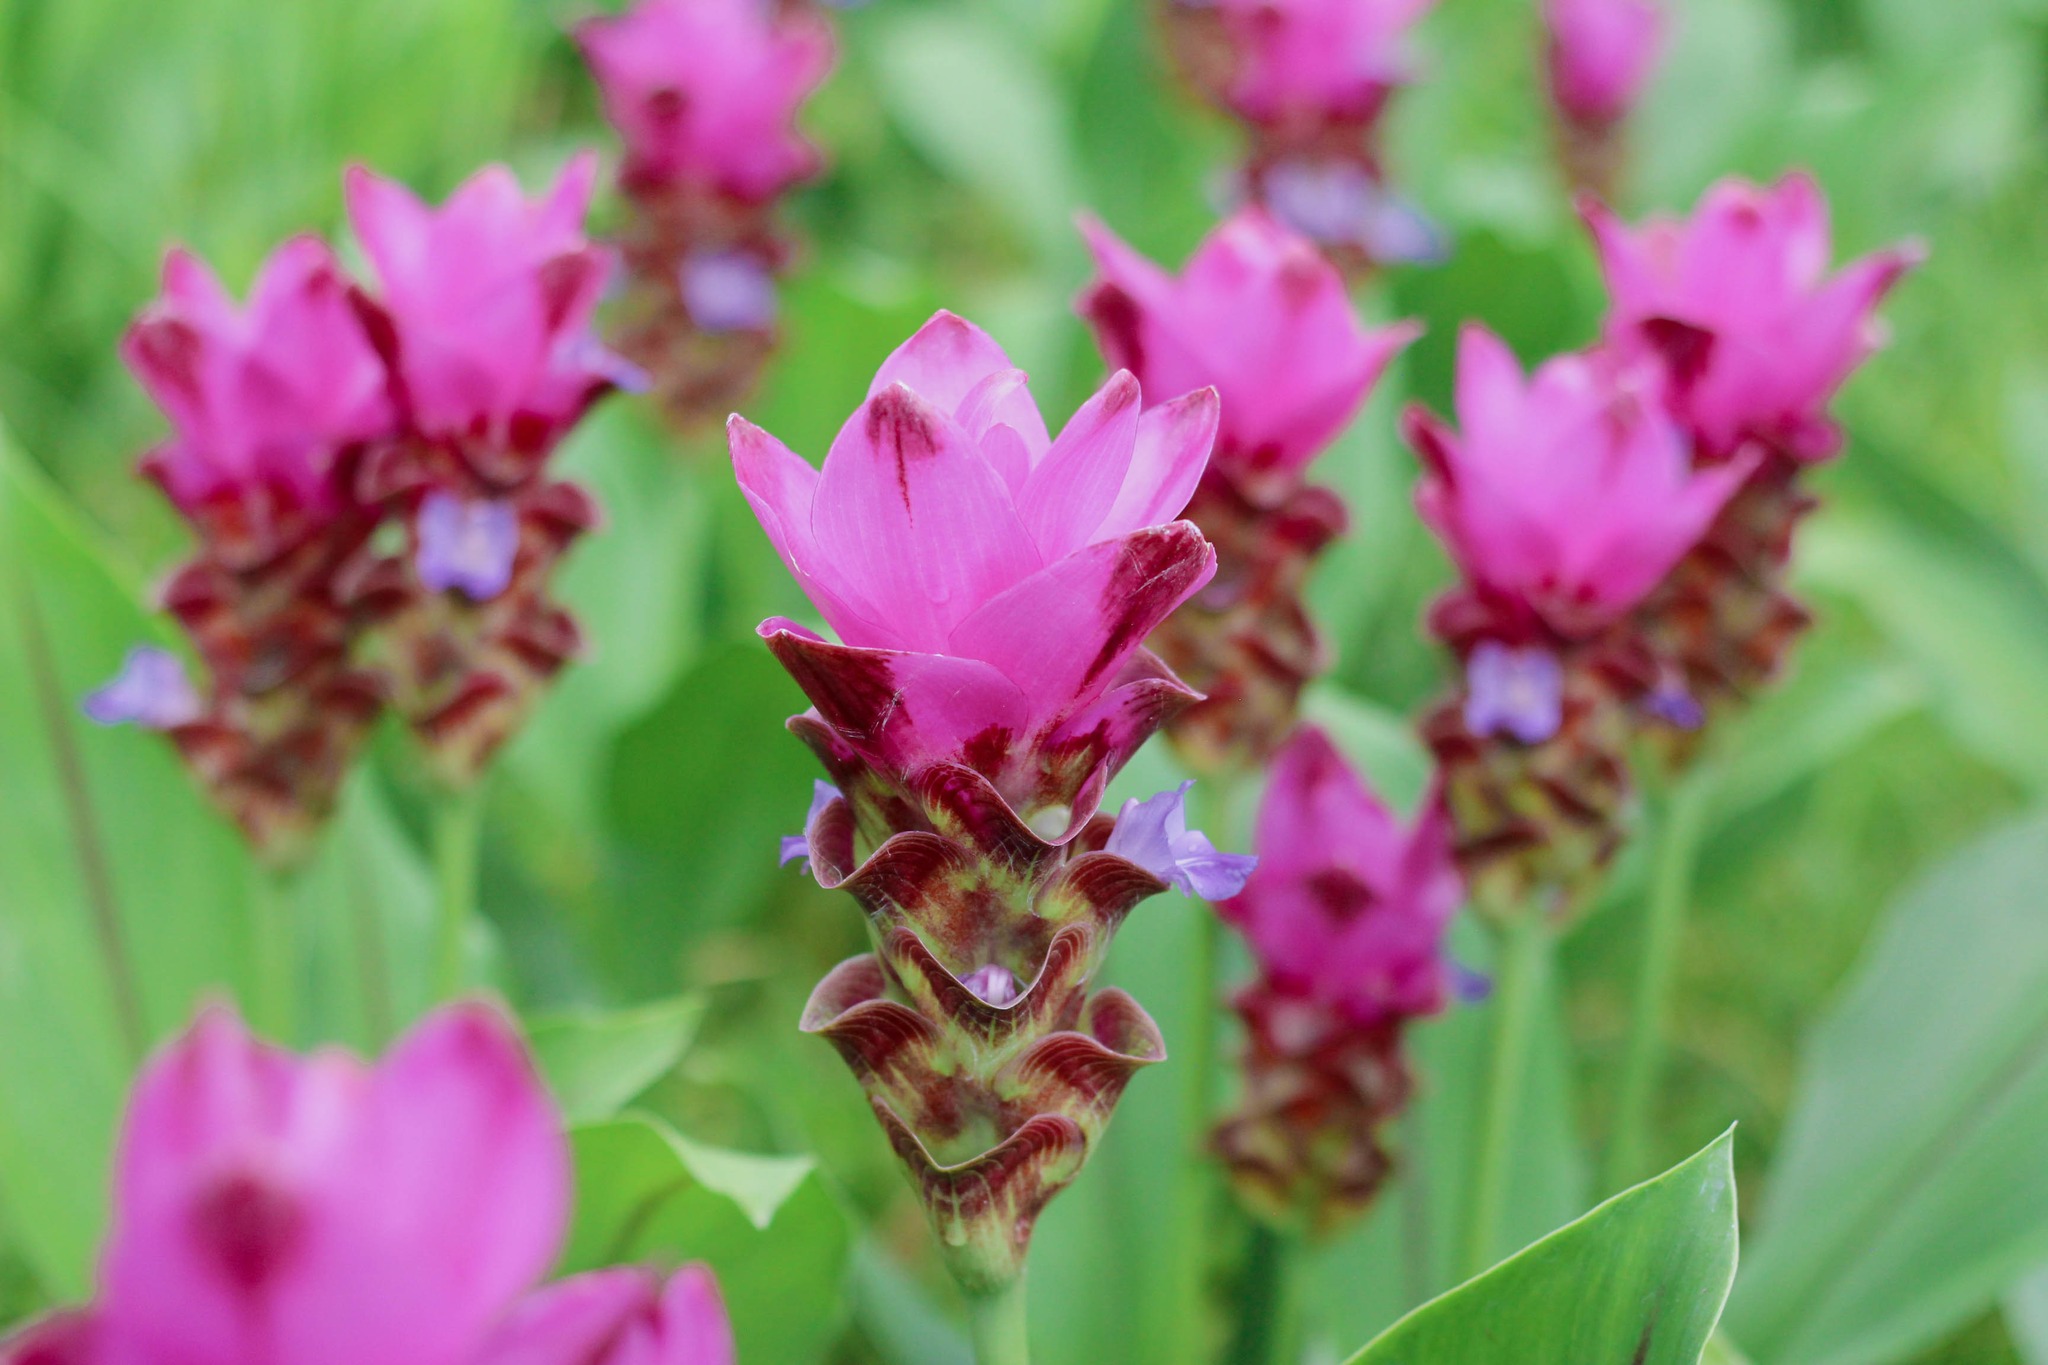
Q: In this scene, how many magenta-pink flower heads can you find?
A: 11